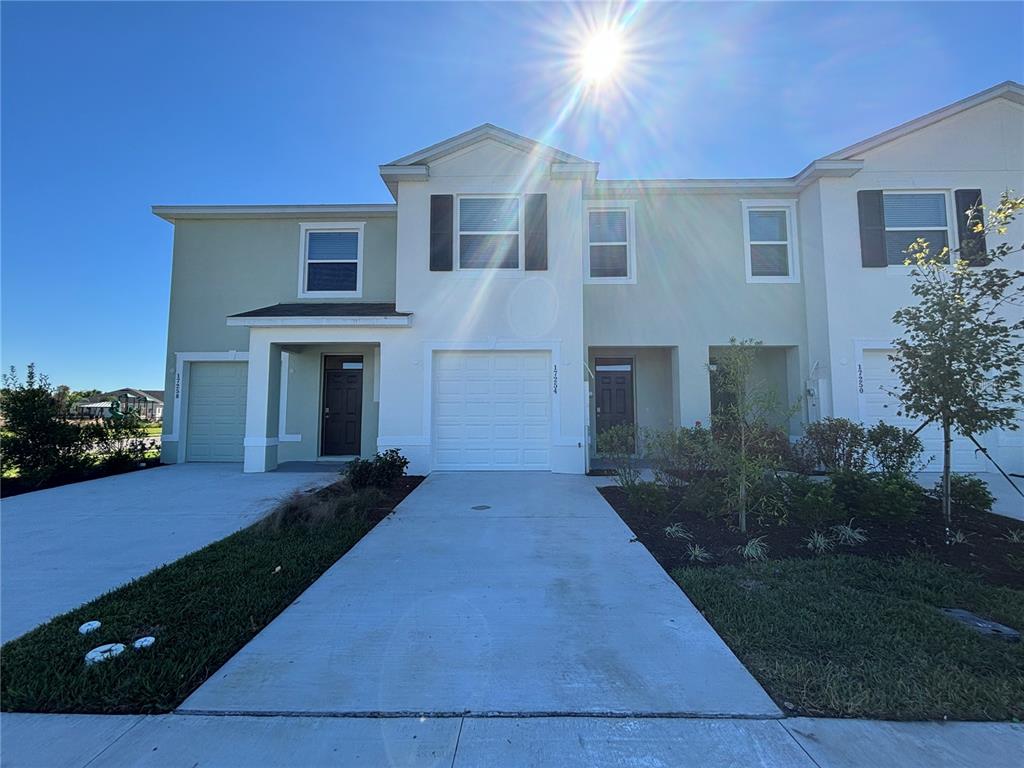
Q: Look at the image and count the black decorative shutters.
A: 4